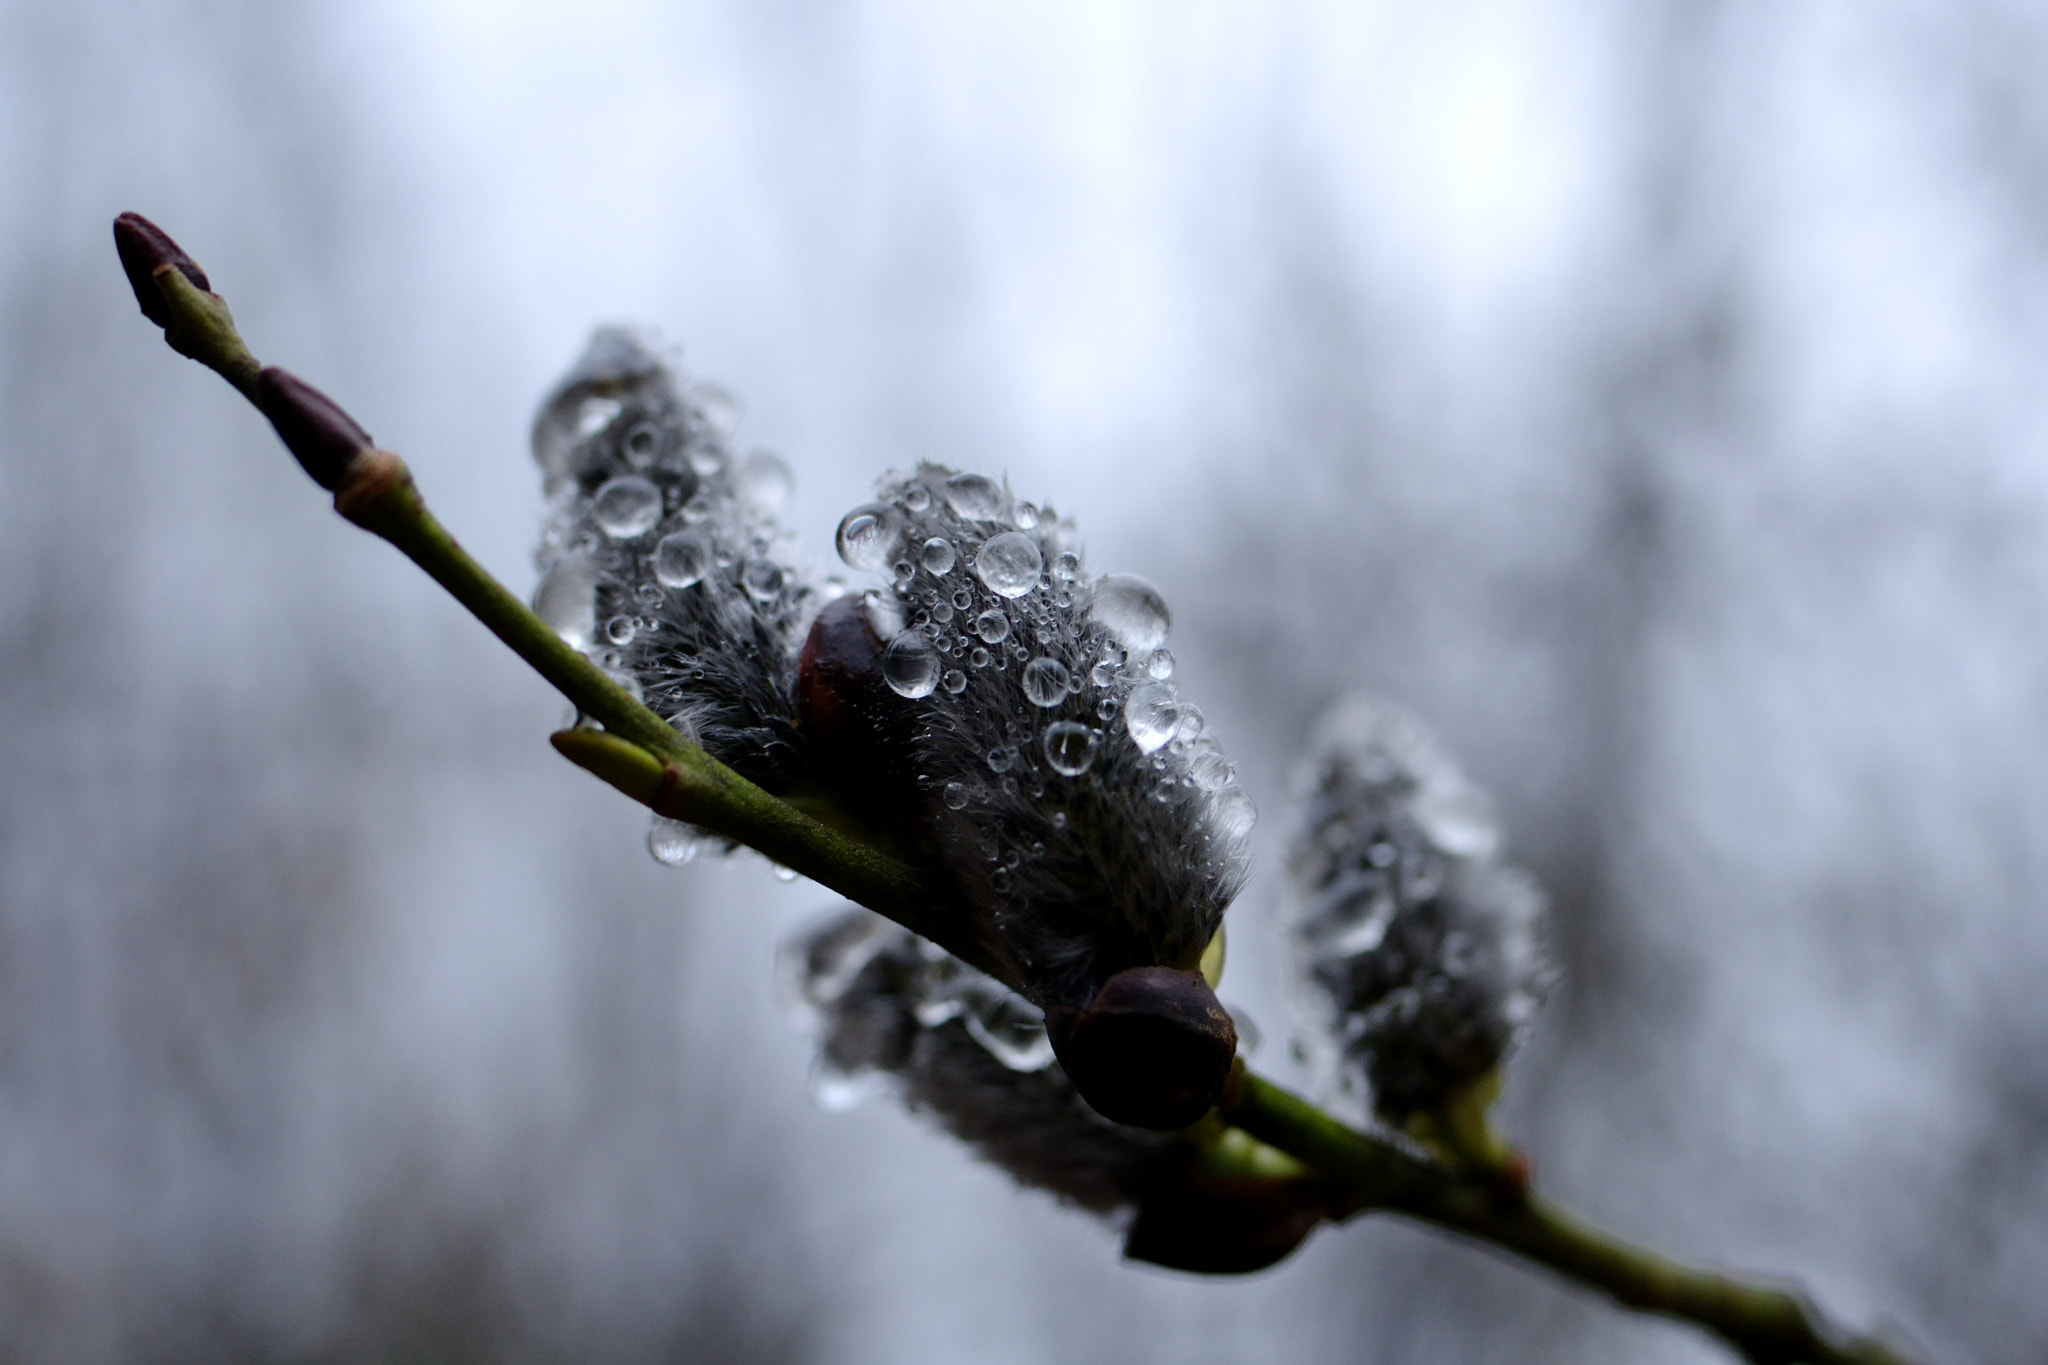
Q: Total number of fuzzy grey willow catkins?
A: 4